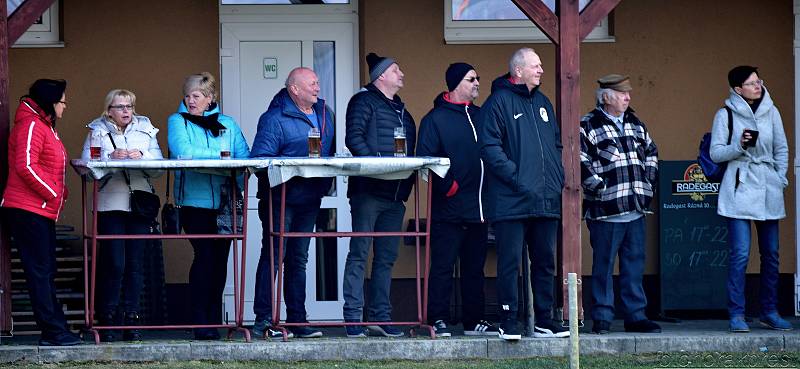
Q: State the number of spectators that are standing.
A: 9